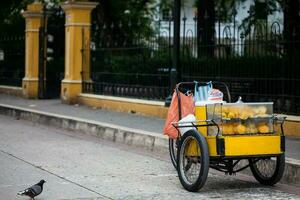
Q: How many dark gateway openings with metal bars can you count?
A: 1